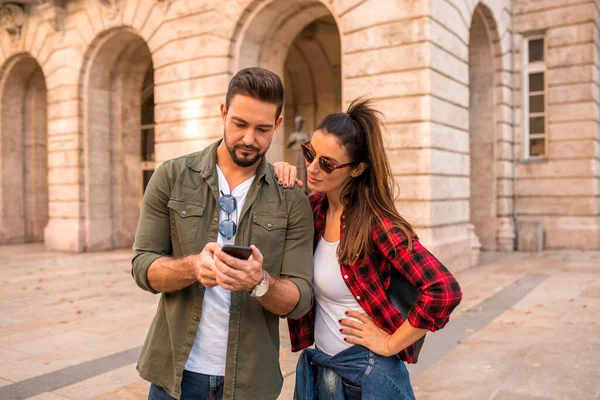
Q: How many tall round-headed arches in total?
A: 4